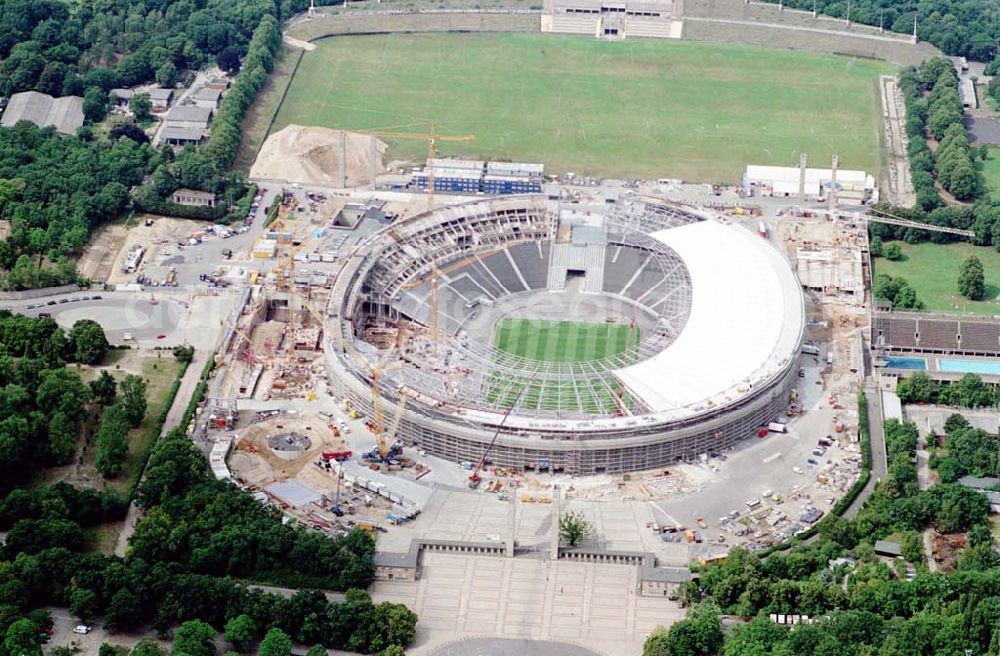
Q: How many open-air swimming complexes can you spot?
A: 1